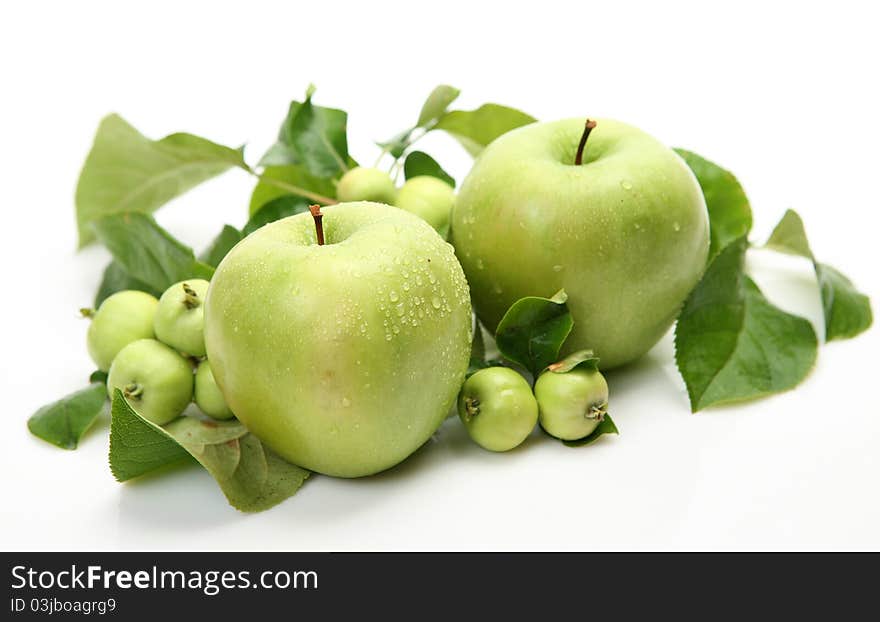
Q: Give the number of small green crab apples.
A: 8